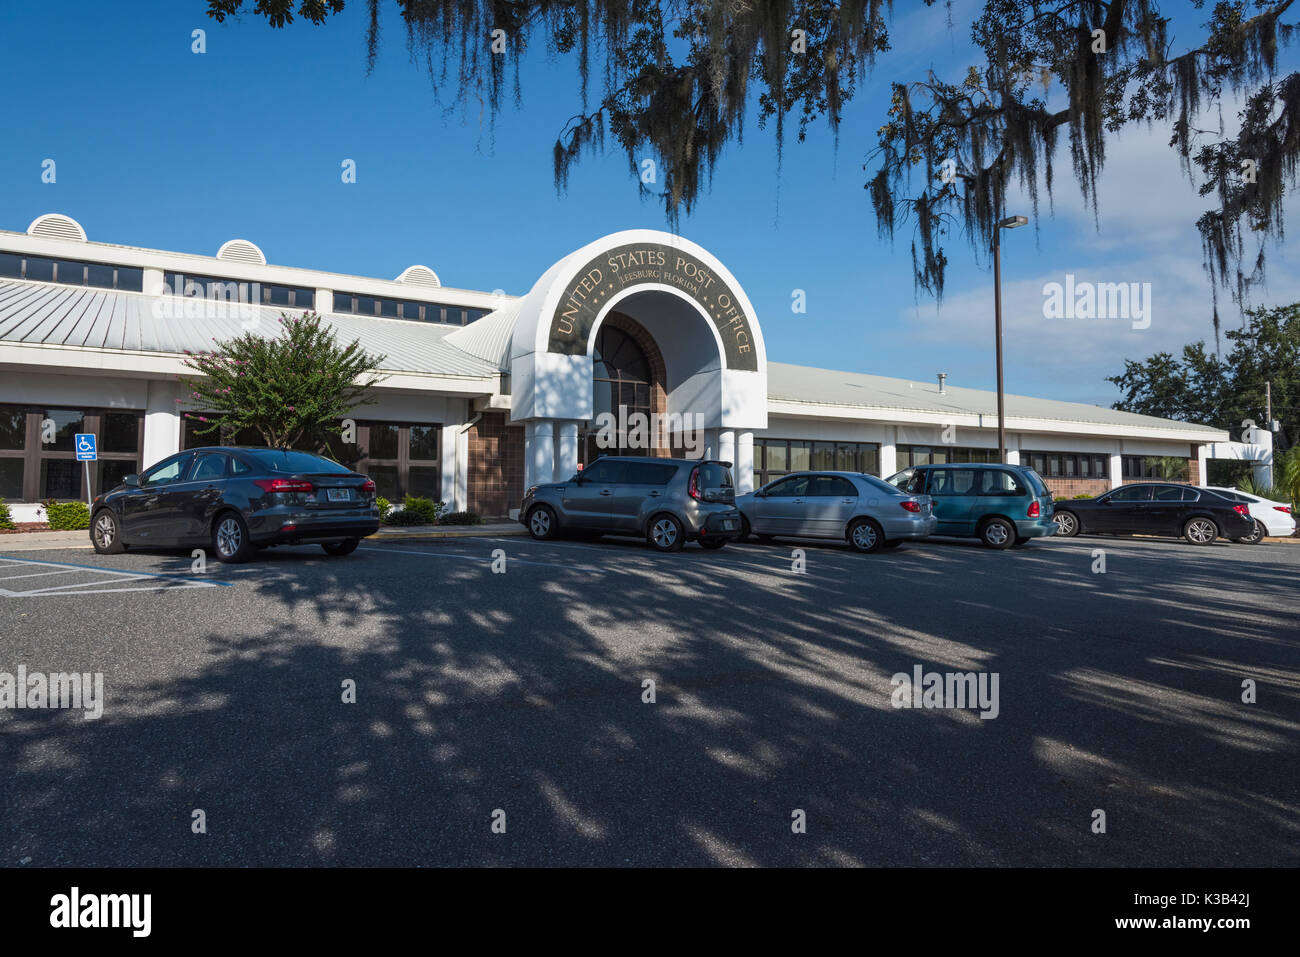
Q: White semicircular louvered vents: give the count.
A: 3